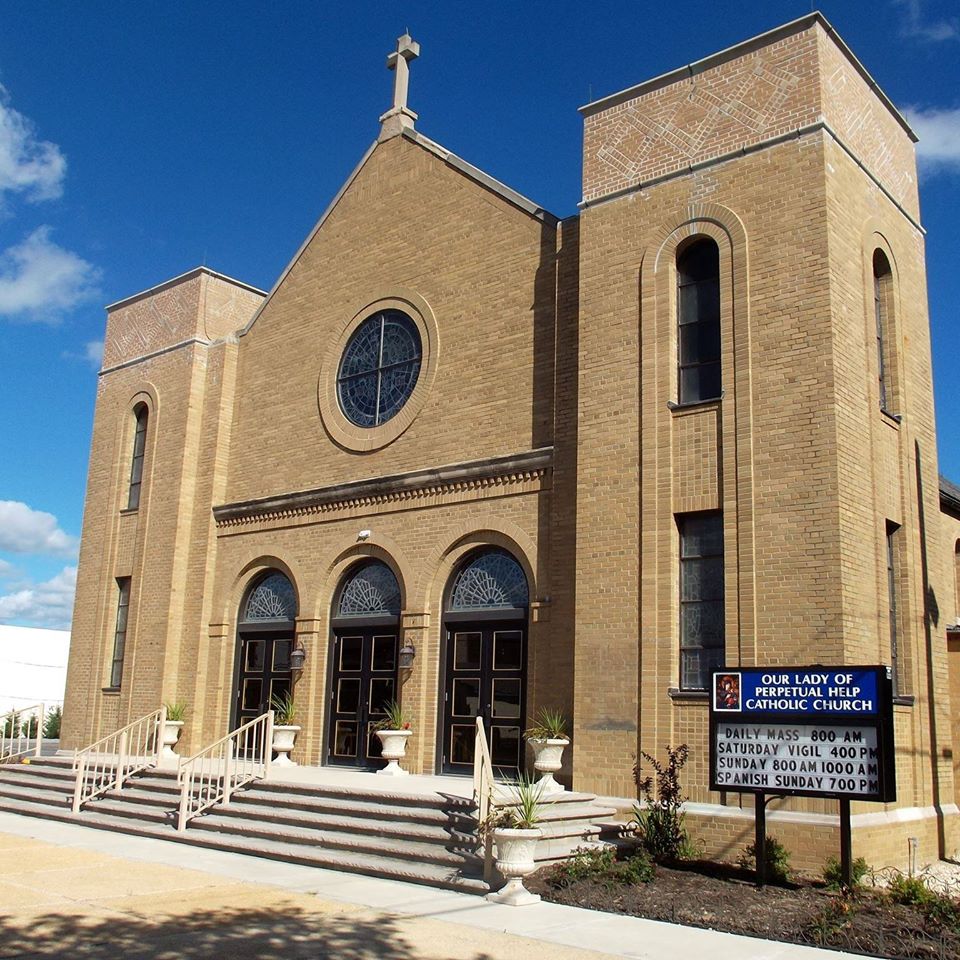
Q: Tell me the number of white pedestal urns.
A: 5